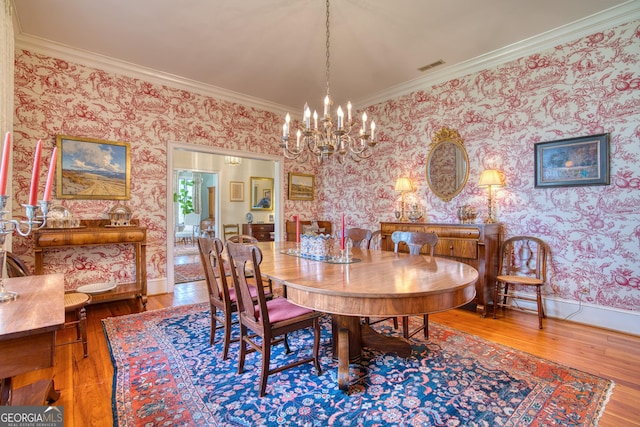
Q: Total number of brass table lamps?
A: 2